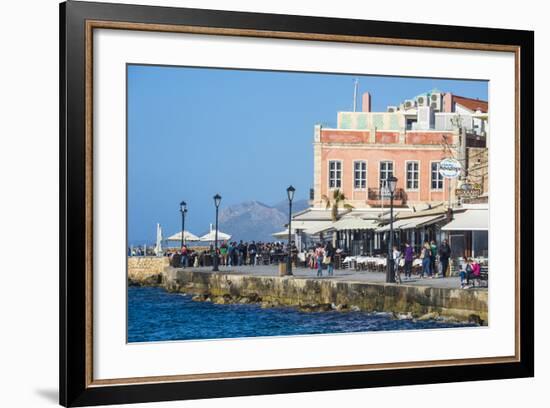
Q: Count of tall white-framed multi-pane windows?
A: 5